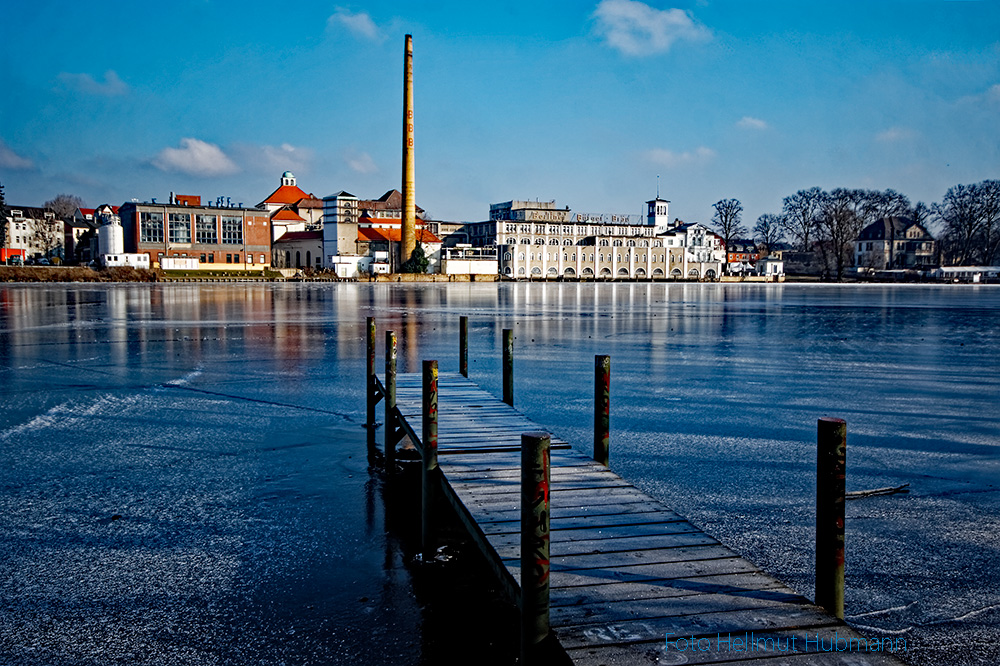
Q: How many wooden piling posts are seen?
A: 8